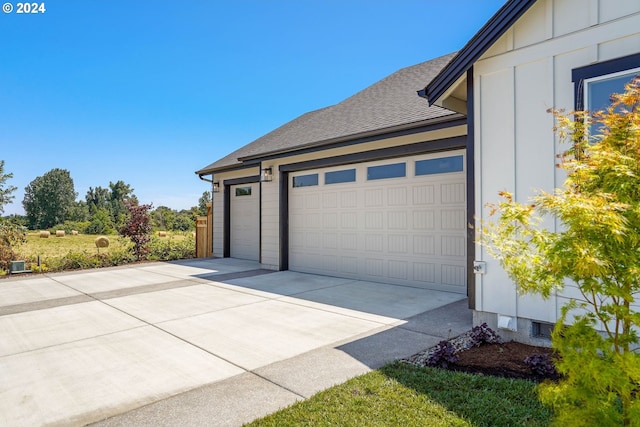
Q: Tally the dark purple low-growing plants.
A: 3